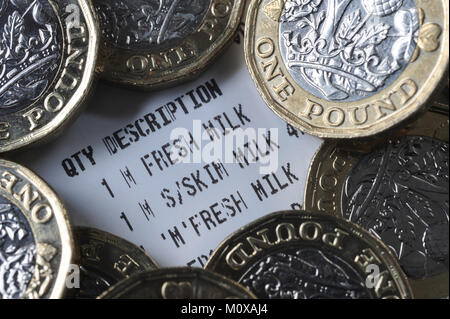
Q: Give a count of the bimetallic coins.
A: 8